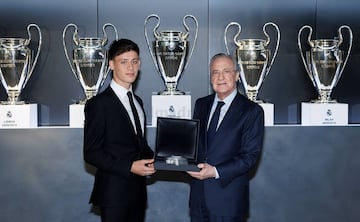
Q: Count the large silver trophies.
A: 5